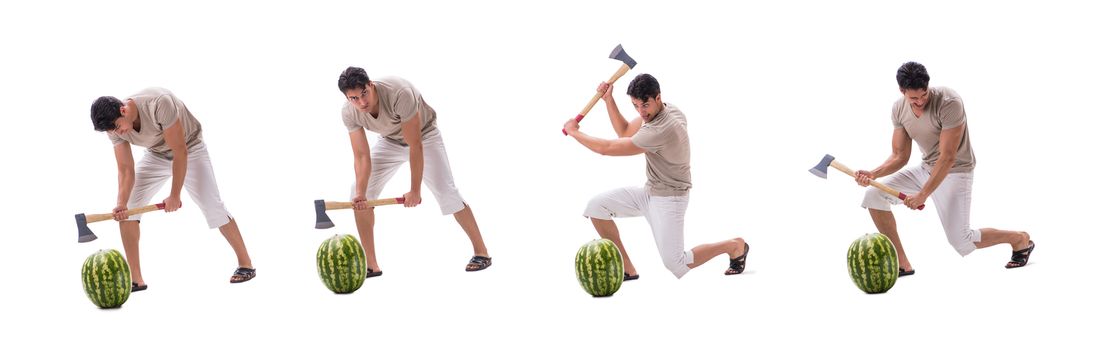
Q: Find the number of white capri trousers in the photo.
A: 4